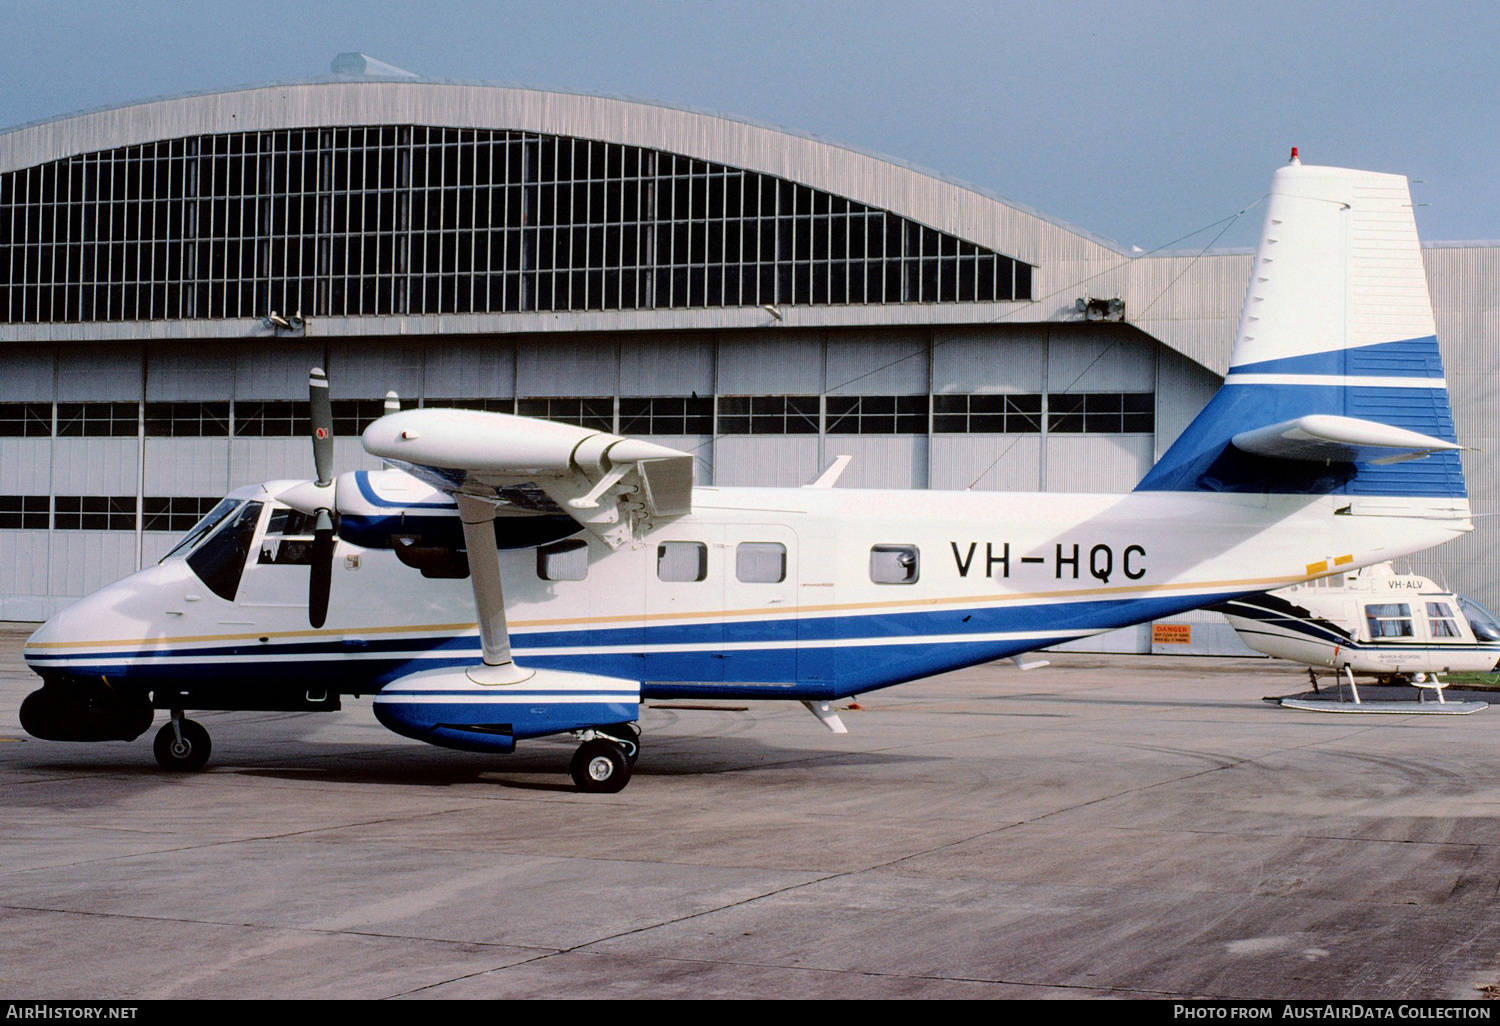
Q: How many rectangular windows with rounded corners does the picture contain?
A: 4